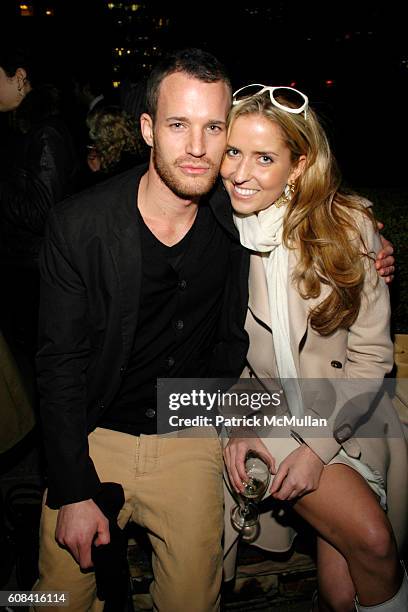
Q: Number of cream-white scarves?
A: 1